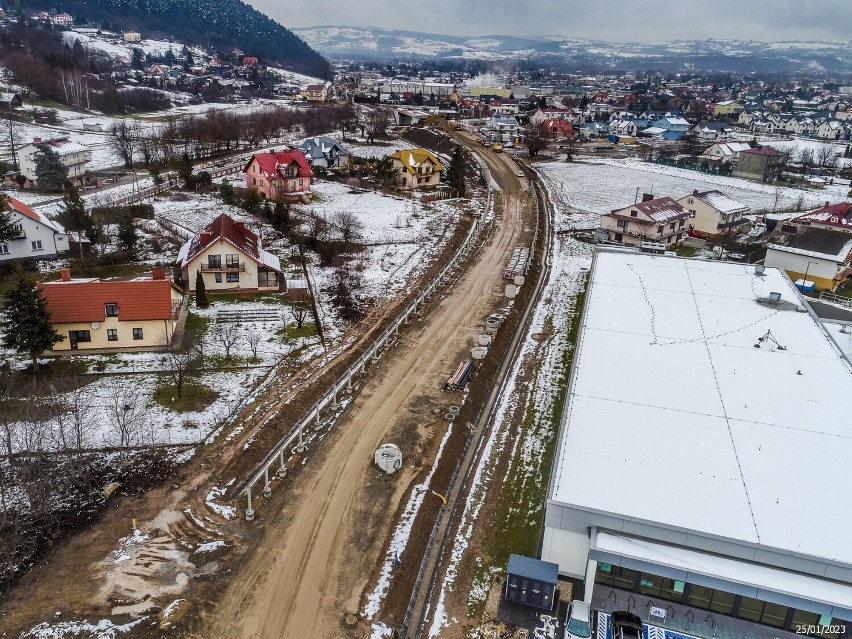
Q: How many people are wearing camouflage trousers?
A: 0